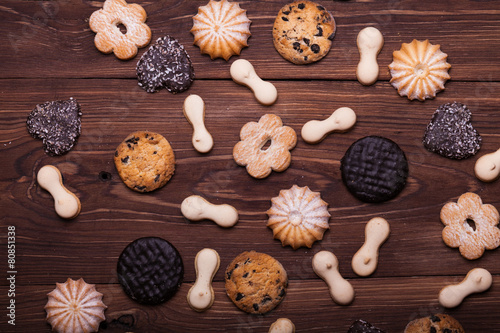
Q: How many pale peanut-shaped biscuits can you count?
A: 12